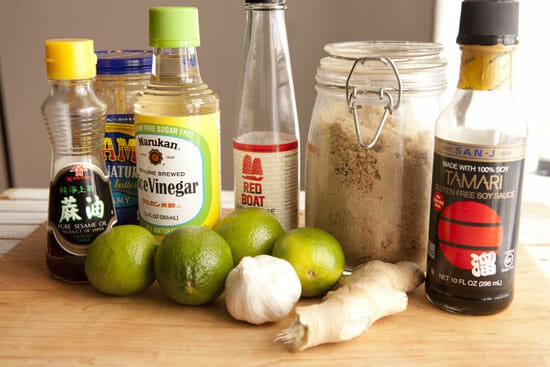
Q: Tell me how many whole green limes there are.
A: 4